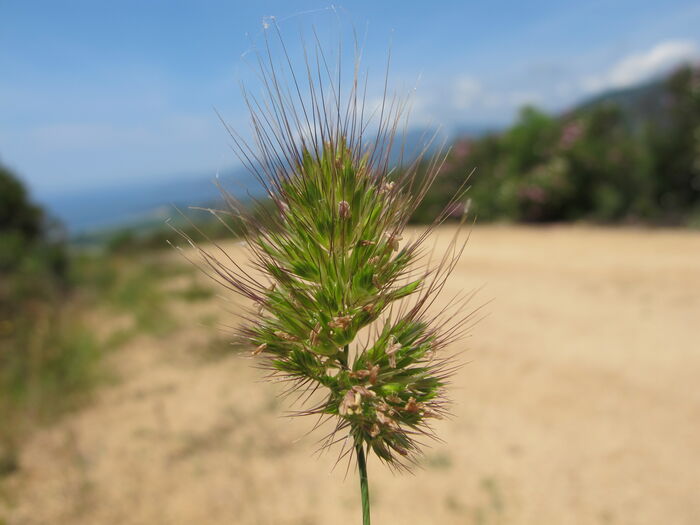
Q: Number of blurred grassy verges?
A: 1